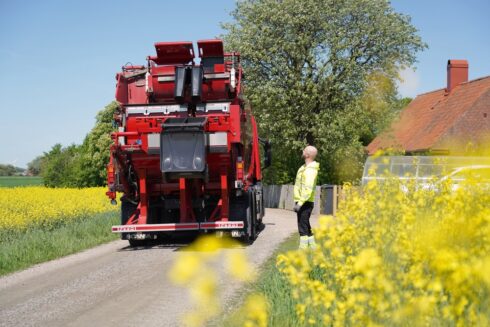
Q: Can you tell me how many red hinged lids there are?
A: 2